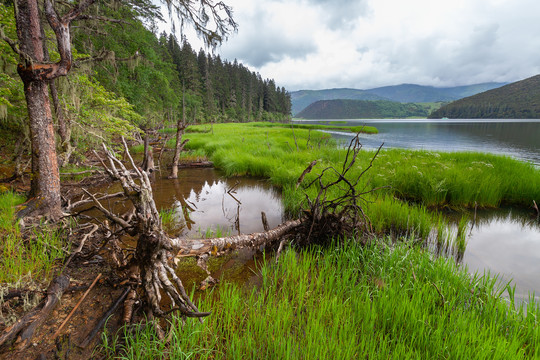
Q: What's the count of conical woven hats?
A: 0